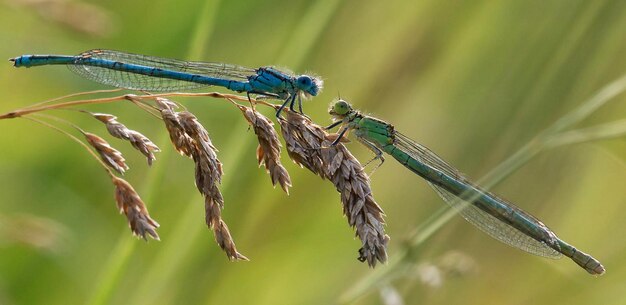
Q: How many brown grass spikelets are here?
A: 6